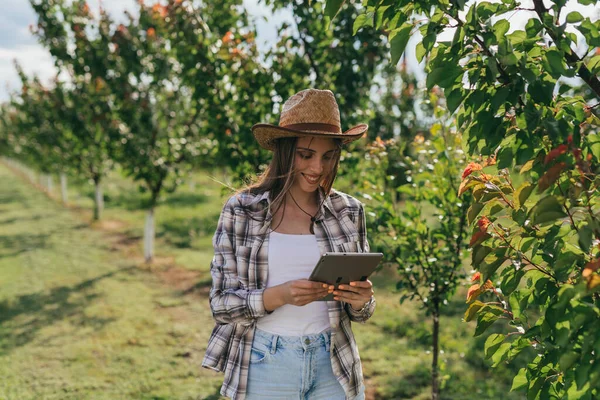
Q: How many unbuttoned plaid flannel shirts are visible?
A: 1